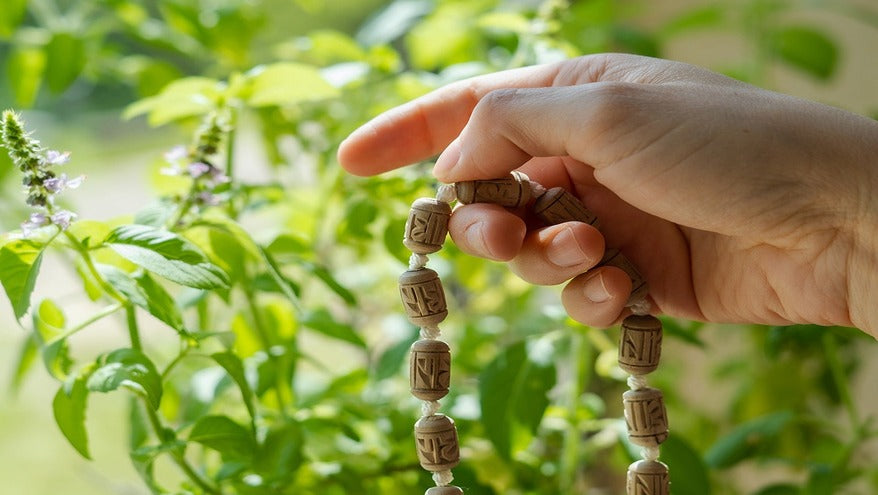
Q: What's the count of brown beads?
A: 11